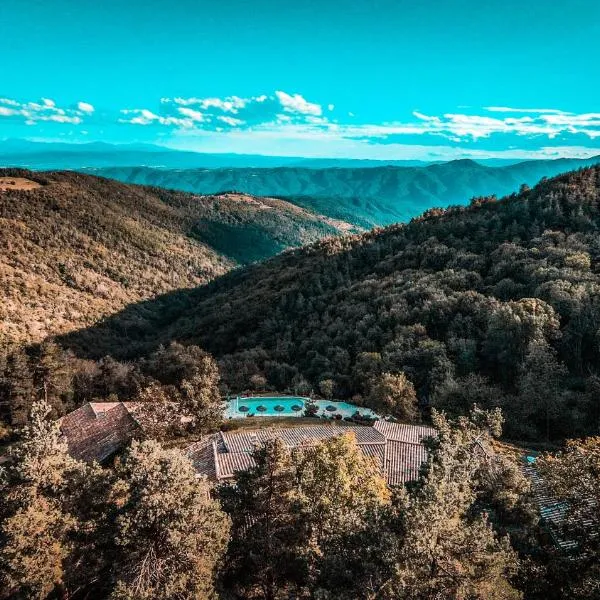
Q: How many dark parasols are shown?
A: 5